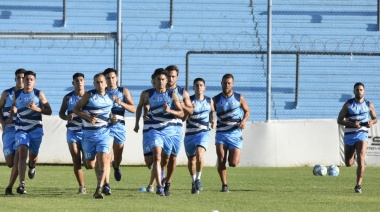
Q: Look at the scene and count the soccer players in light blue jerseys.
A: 11